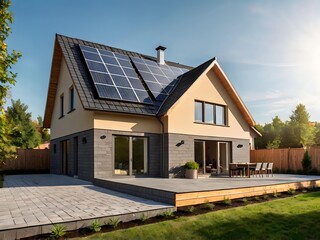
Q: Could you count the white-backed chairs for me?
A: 3